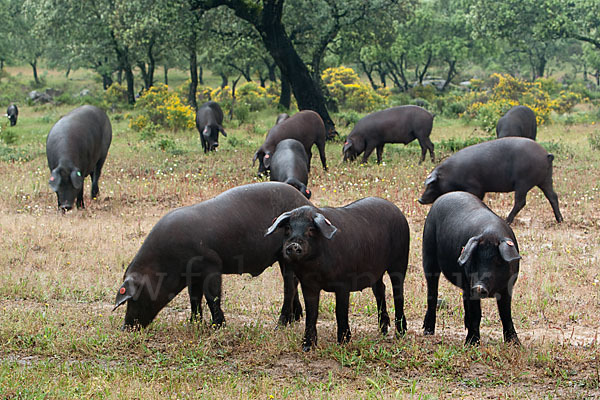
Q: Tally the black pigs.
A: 12